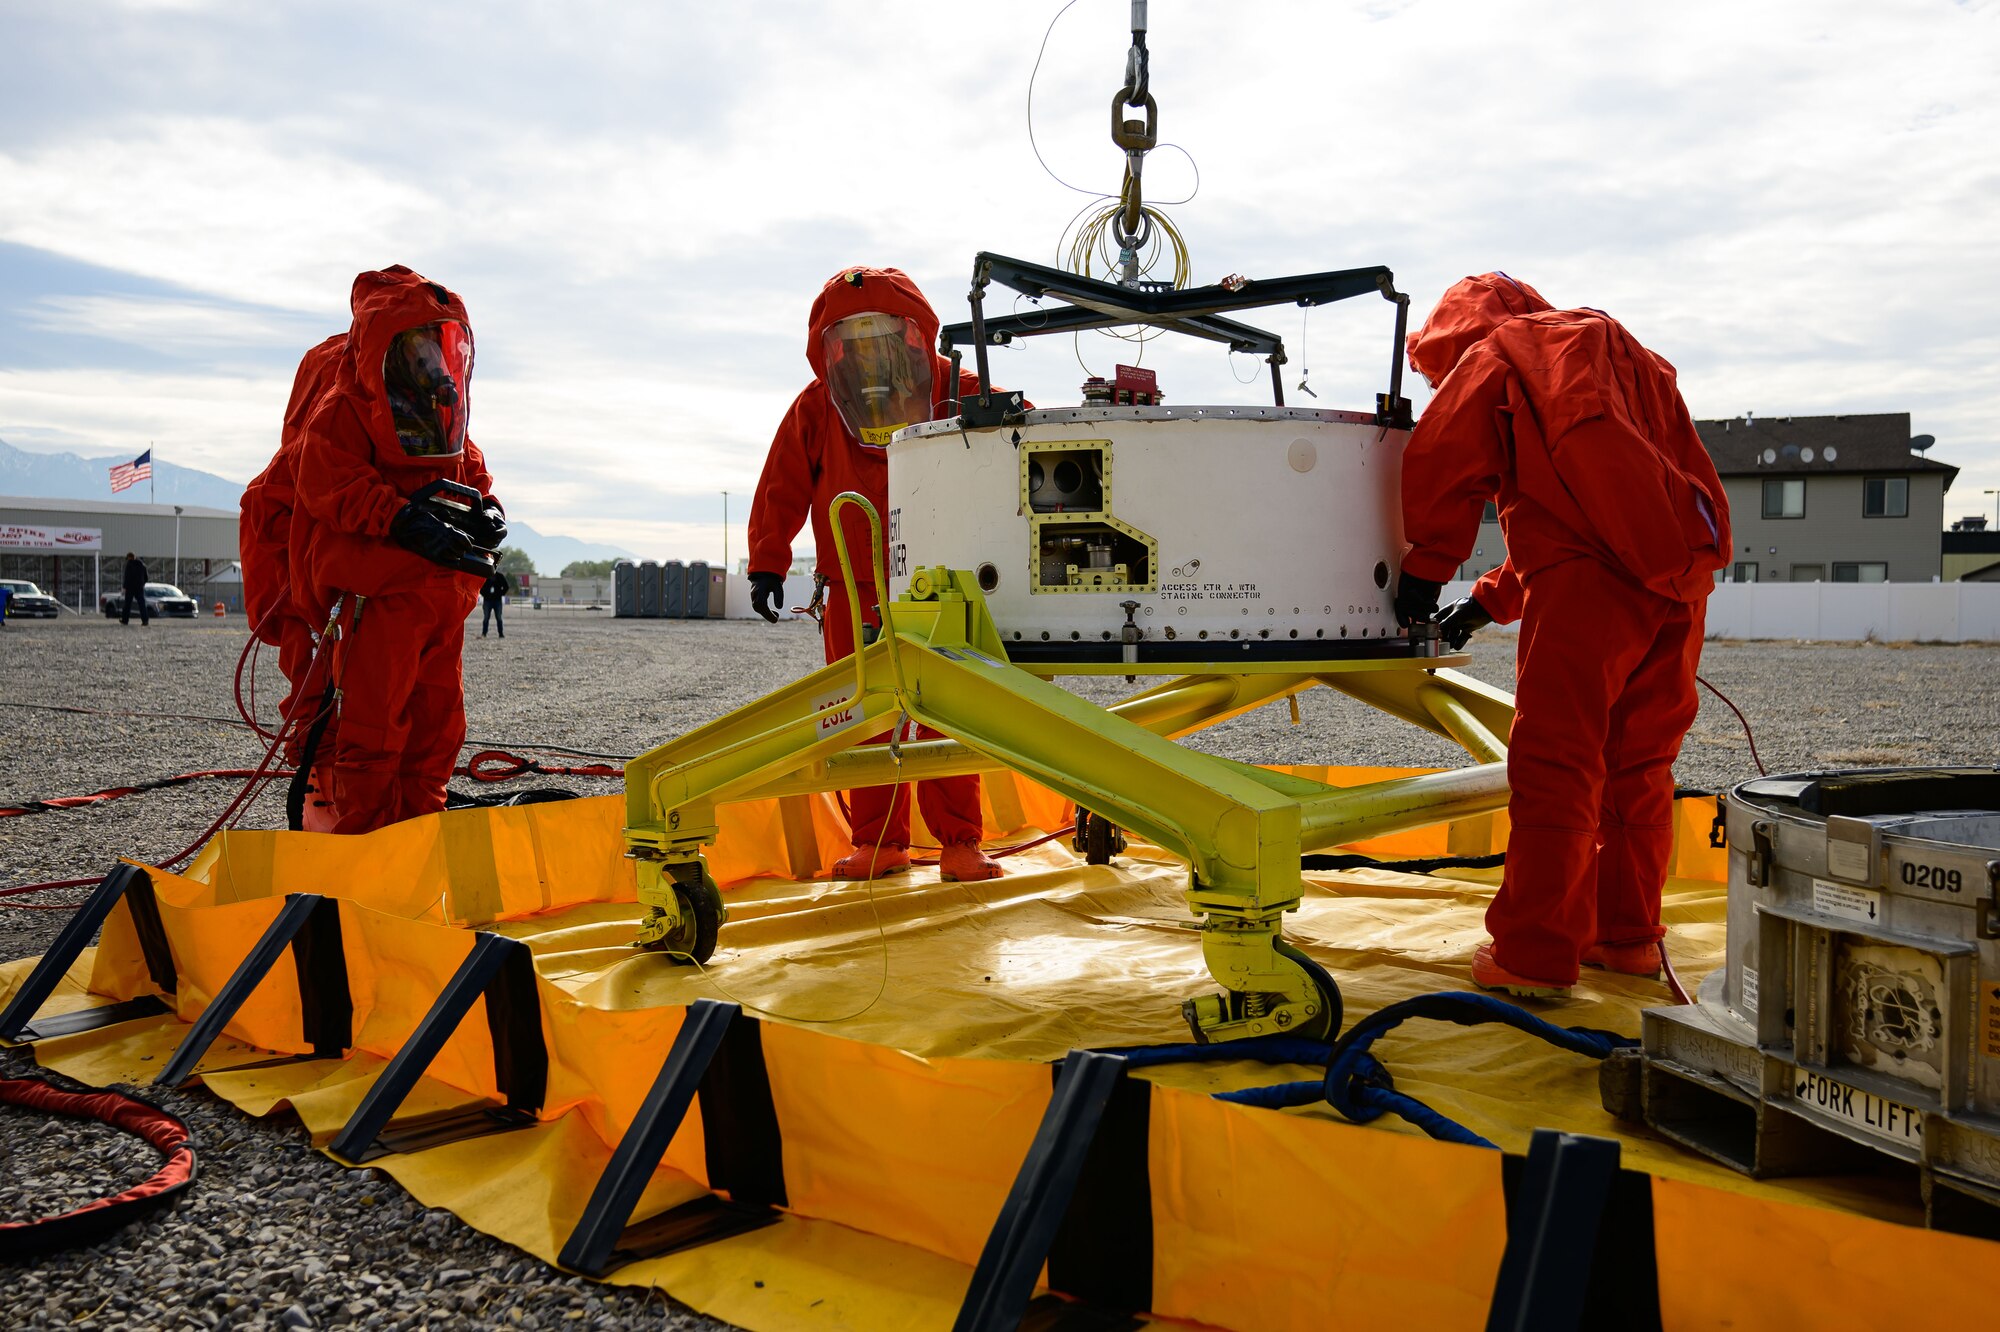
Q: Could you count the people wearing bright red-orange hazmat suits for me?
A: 4